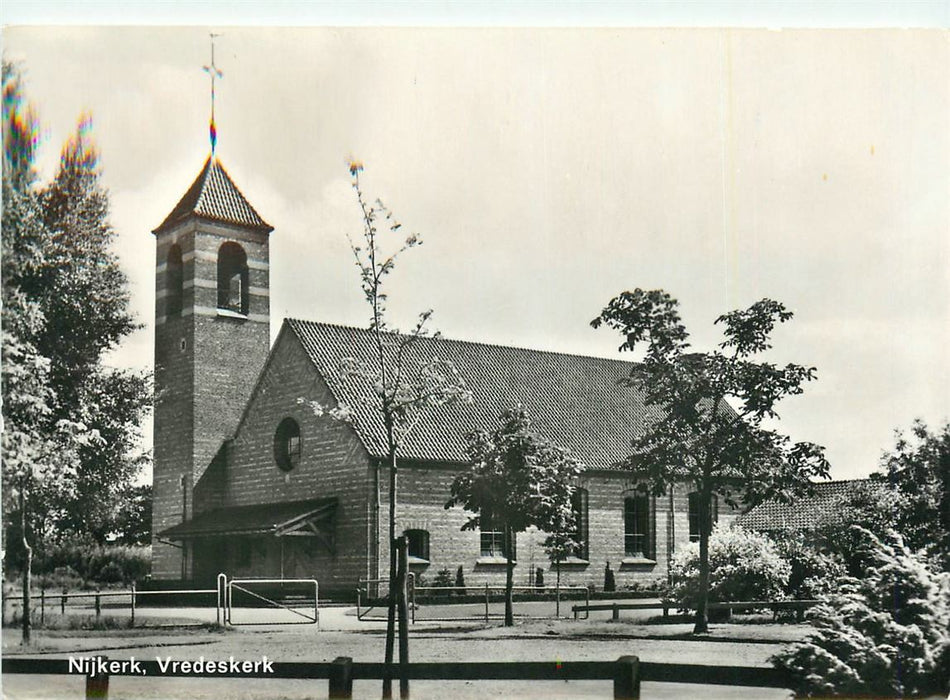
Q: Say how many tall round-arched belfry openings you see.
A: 2